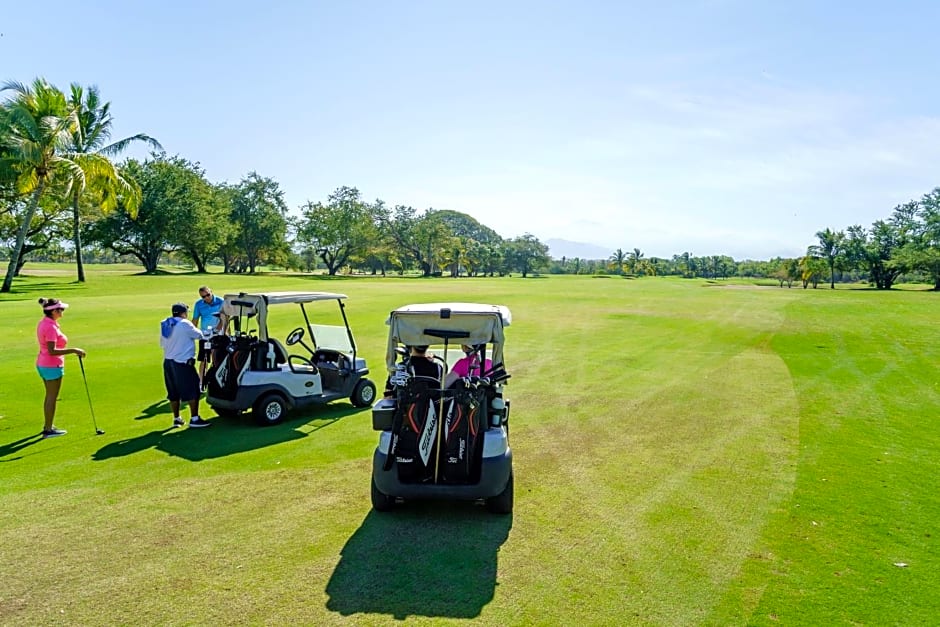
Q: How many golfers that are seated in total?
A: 2